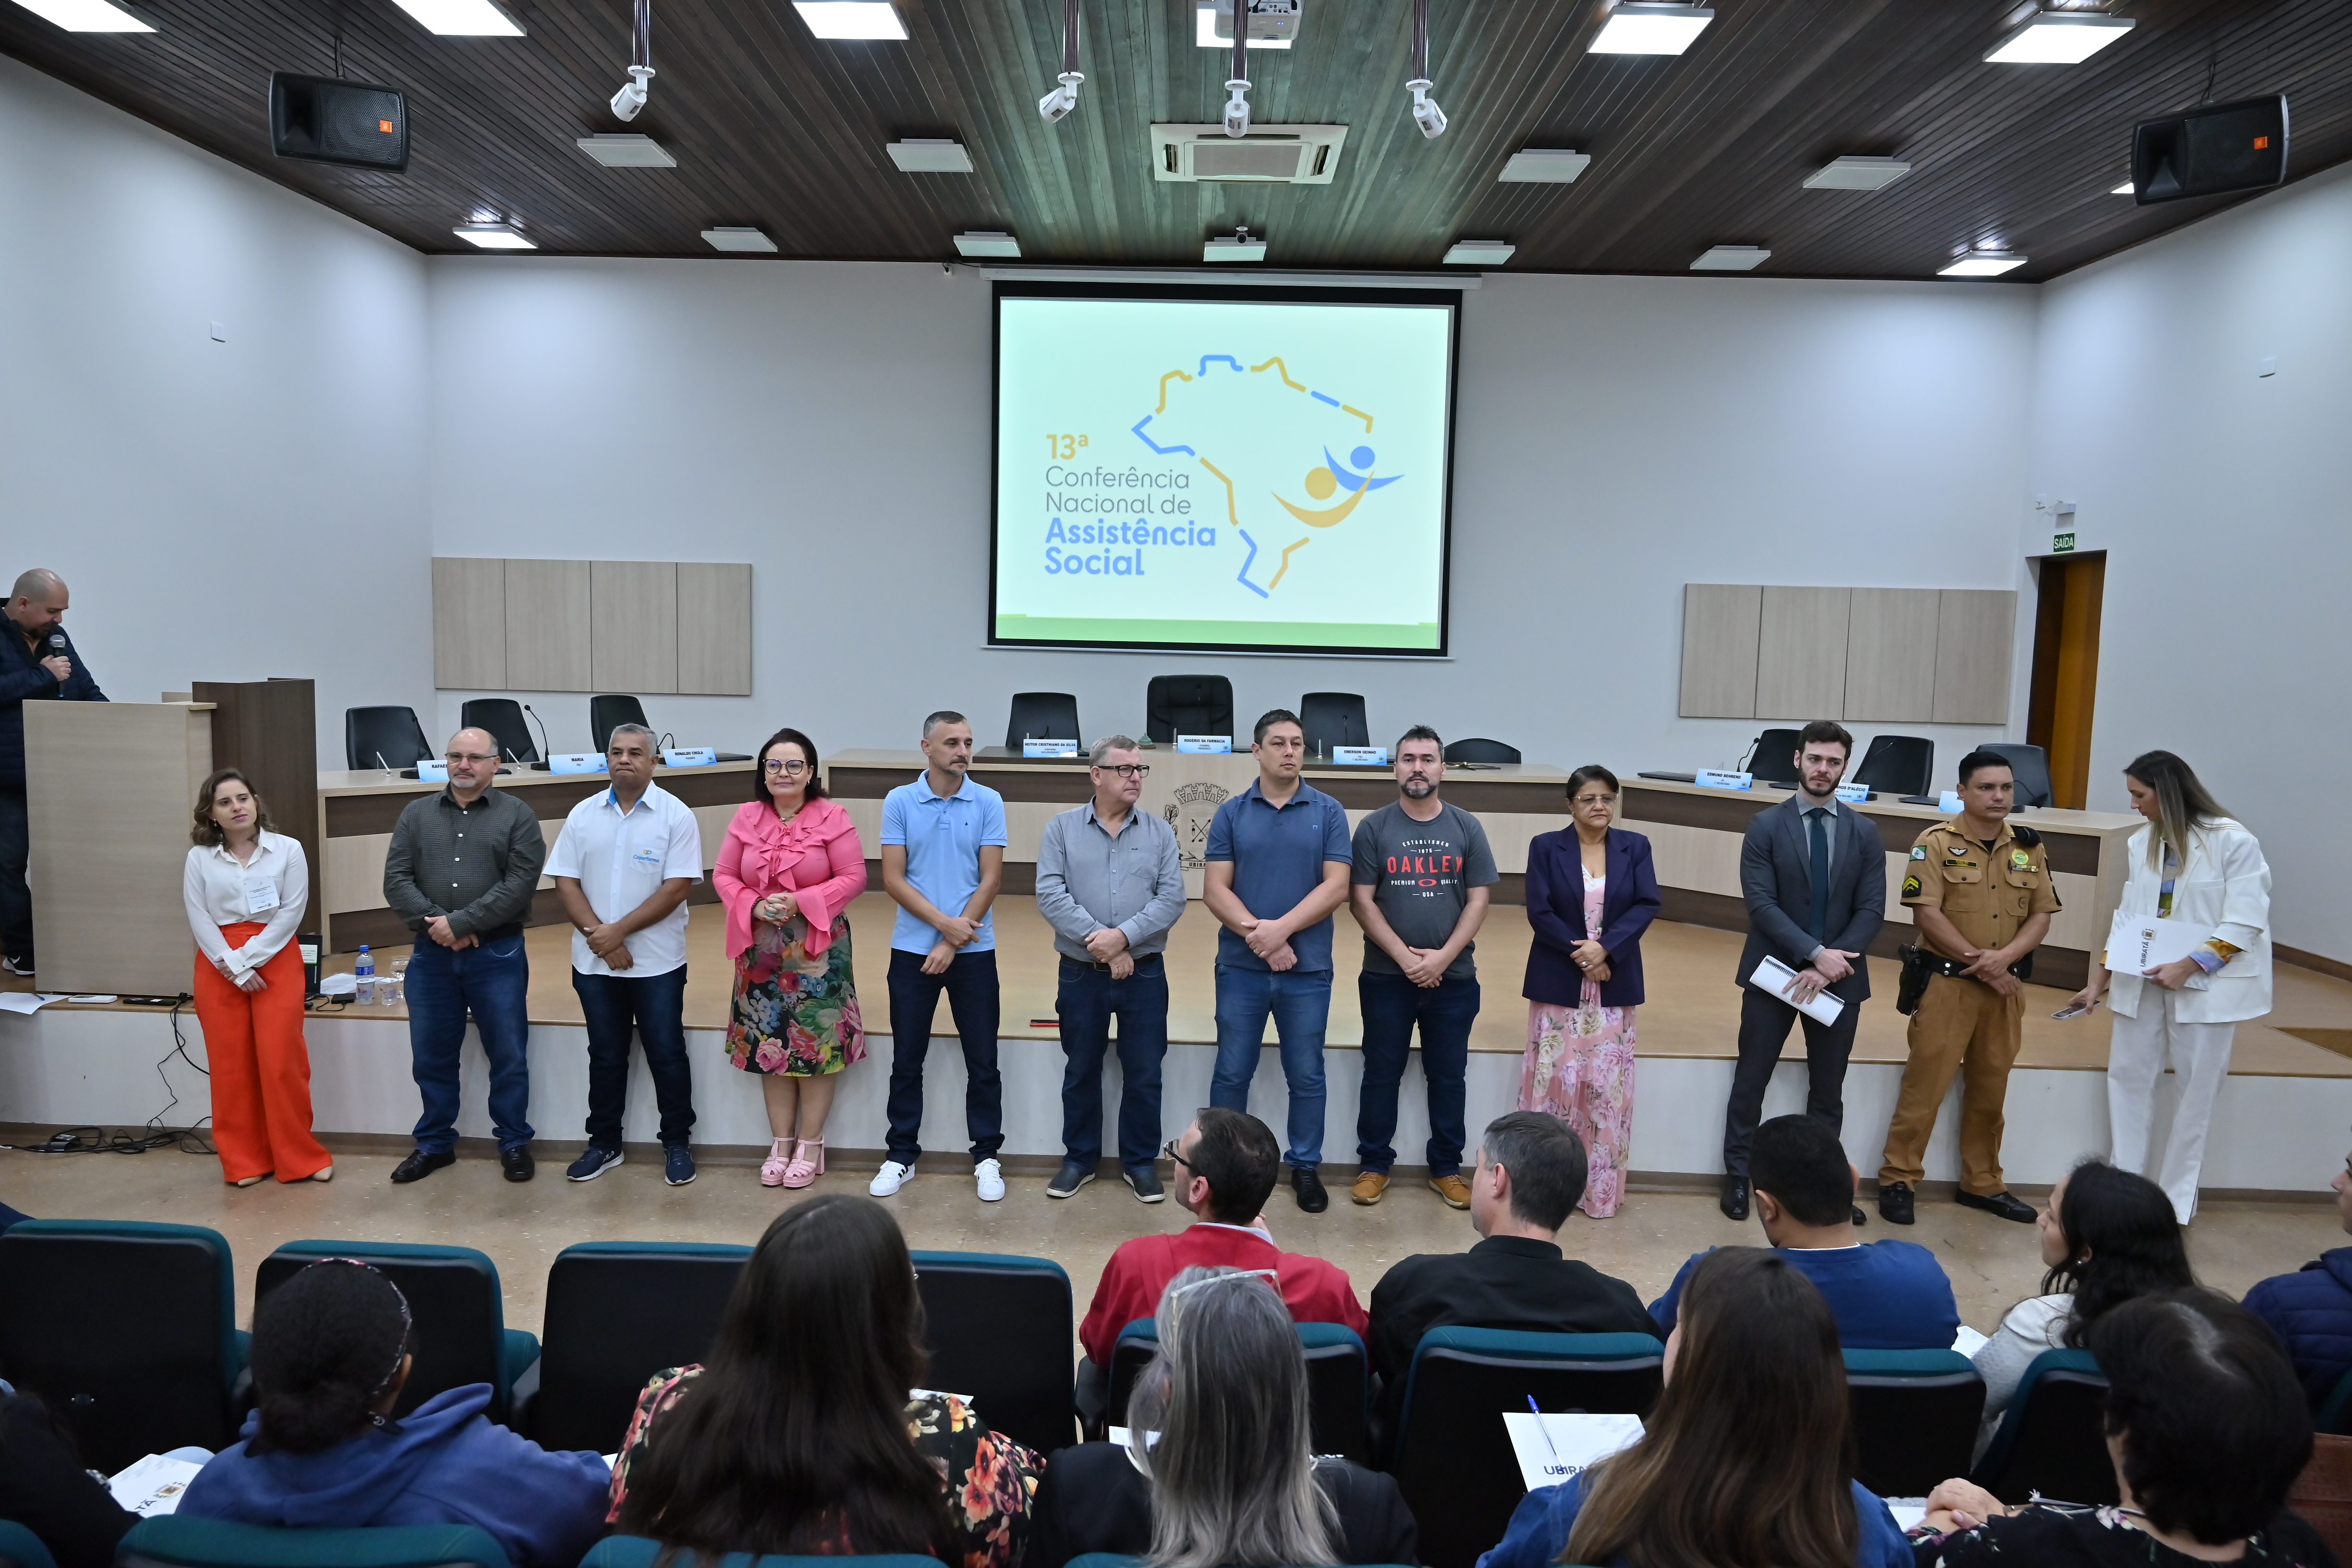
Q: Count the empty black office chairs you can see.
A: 10